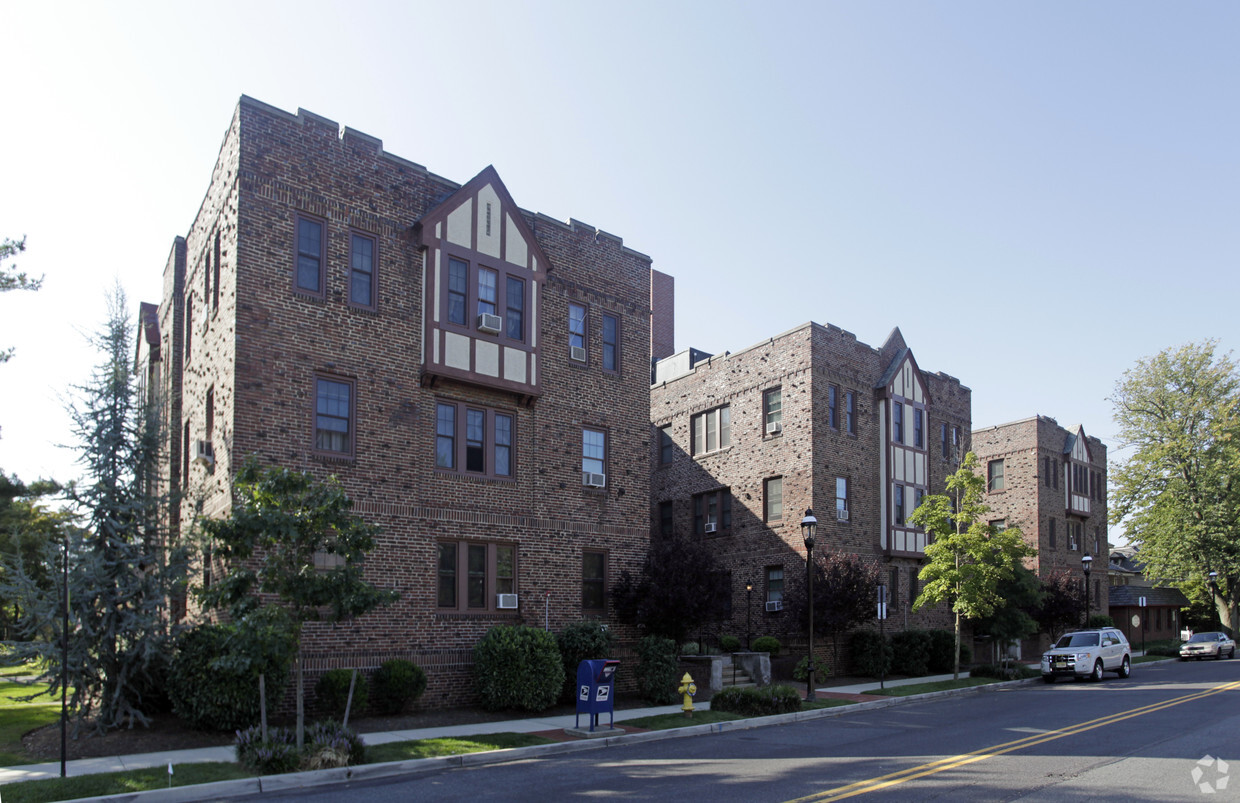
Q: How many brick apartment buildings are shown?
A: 3